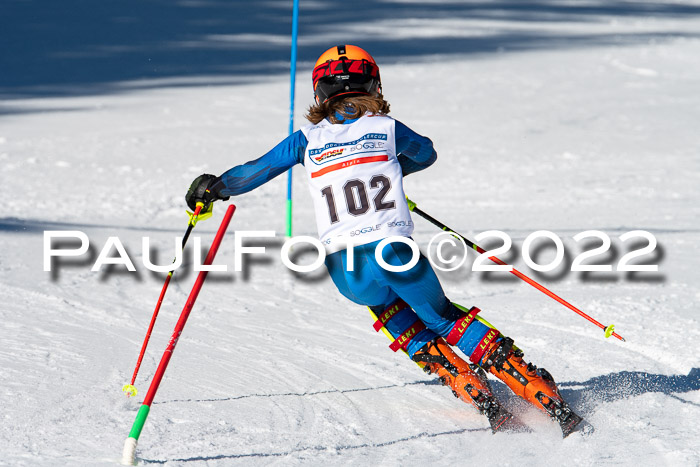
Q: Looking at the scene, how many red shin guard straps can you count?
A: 4